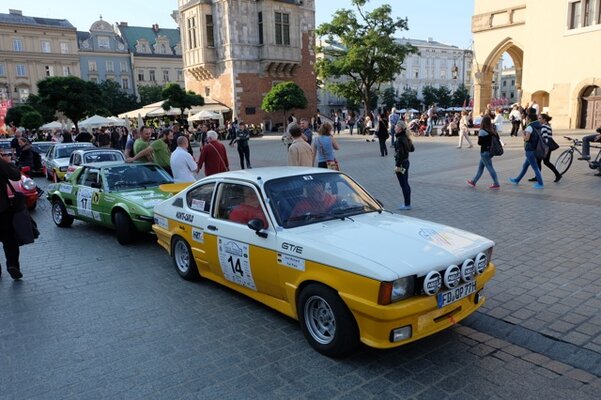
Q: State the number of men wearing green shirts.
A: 2